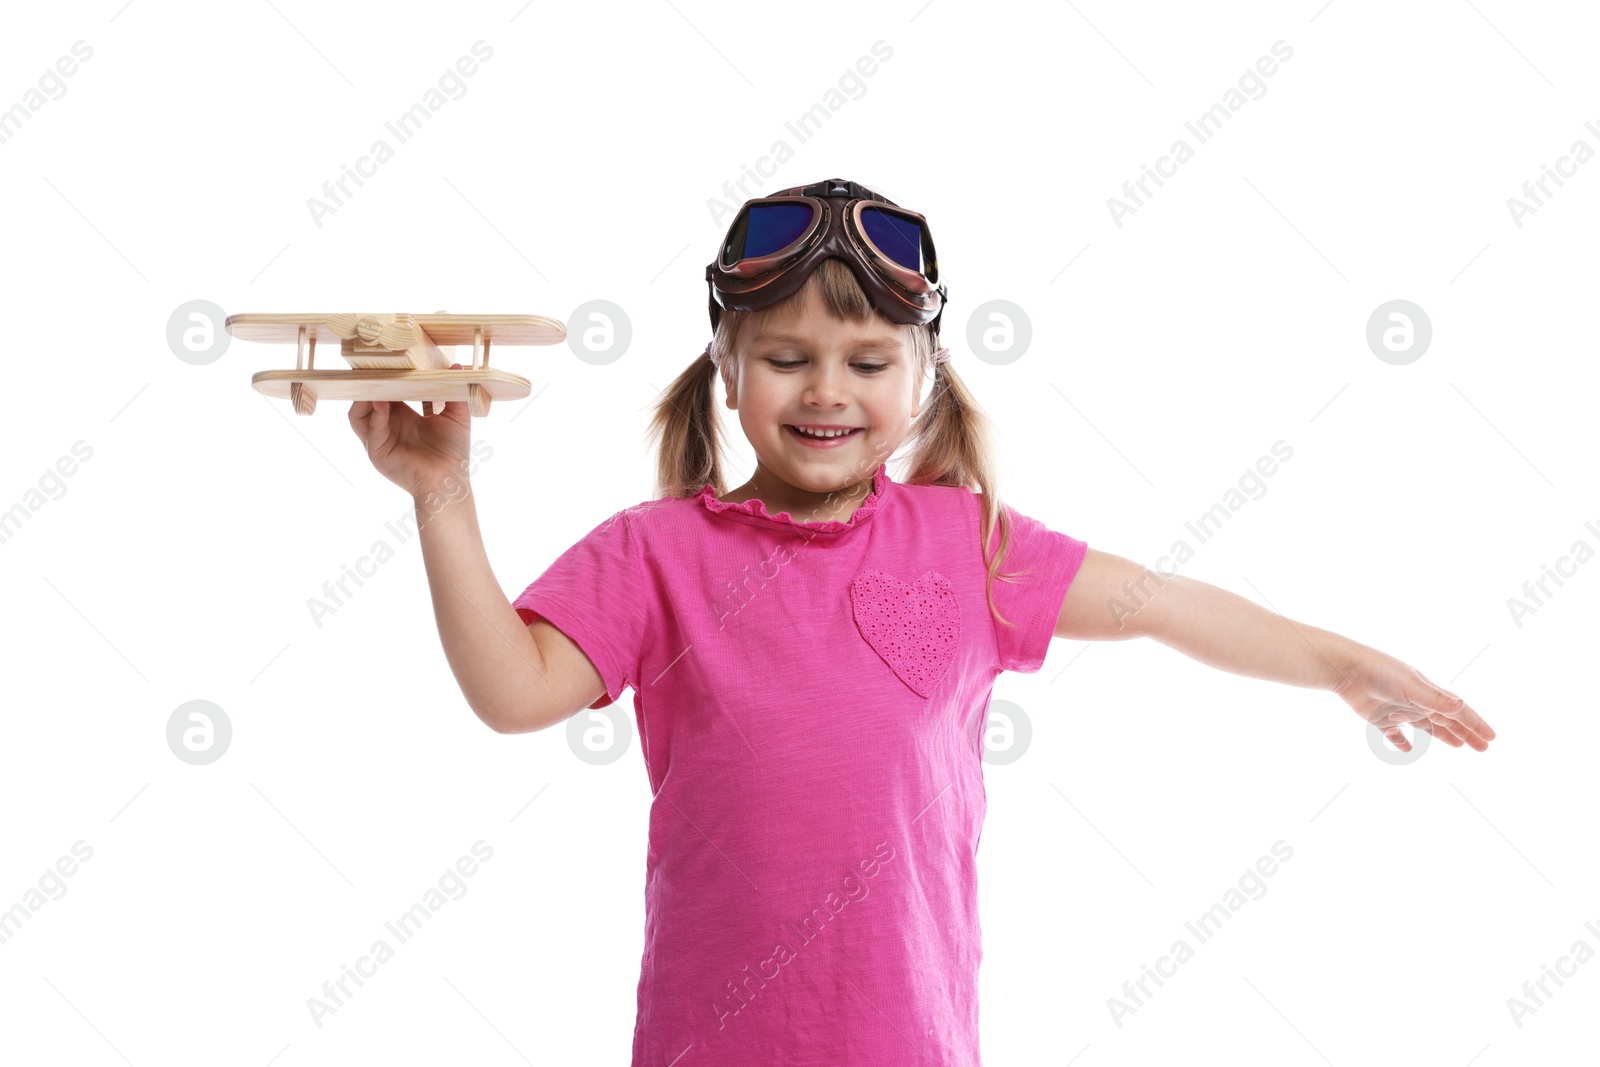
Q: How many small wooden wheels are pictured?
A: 2